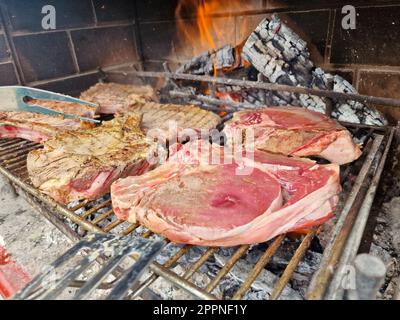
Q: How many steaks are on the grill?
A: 6